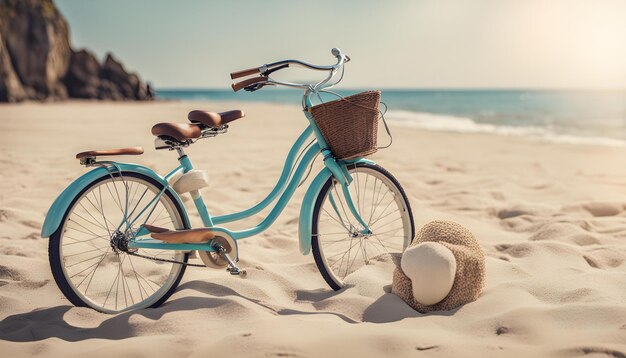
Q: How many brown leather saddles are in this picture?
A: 2